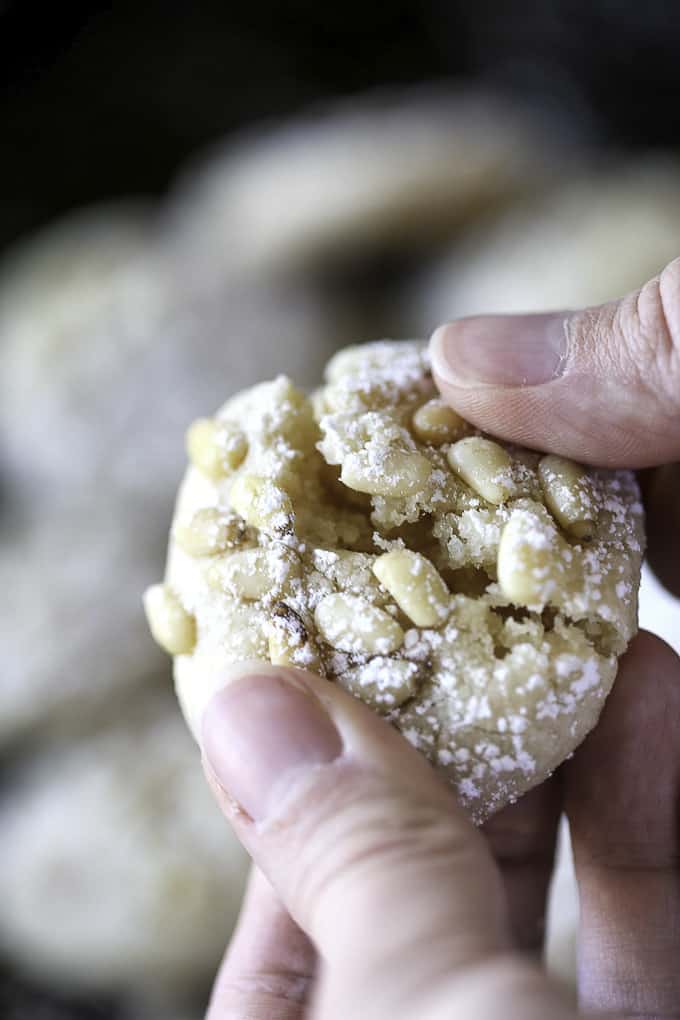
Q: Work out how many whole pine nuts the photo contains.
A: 14